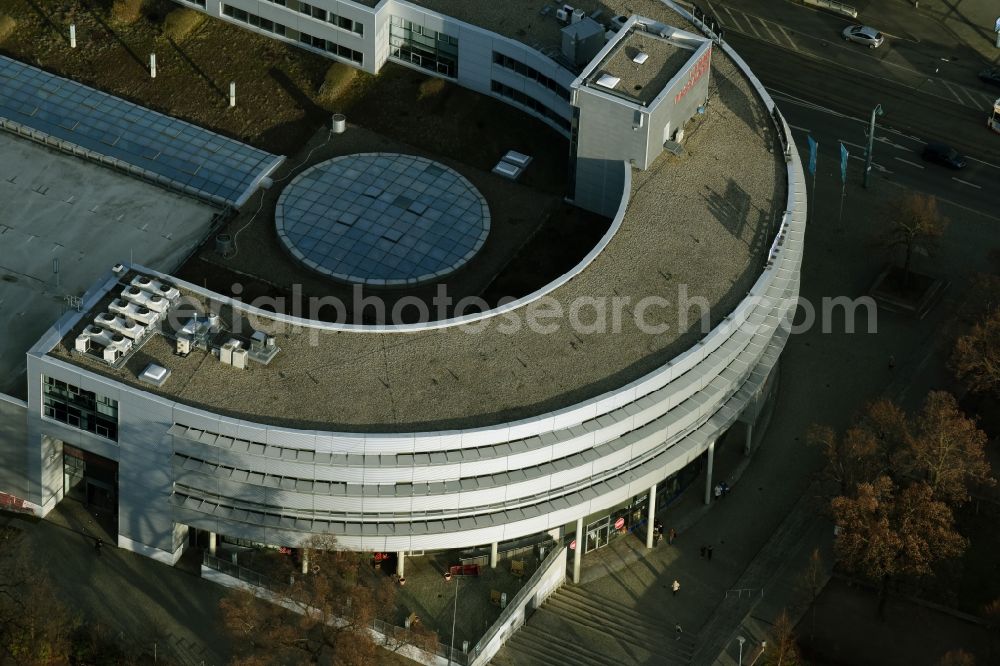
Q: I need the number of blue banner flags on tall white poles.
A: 2